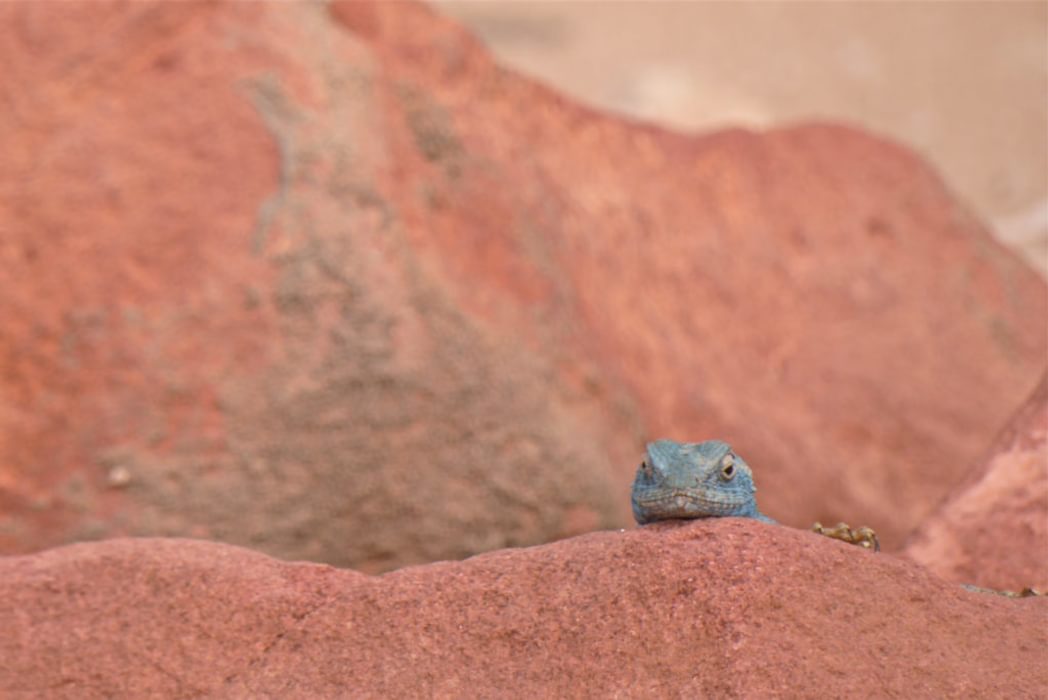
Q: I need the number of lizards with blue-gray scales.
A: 1